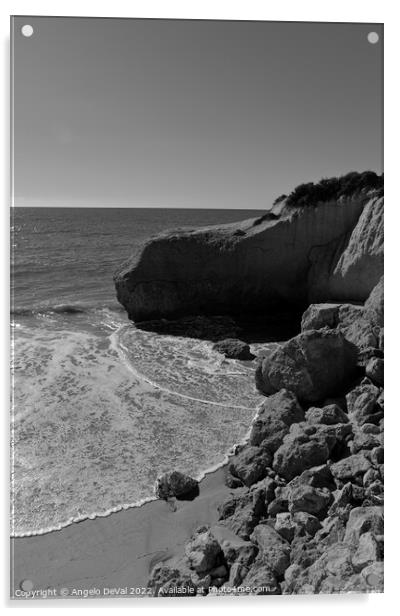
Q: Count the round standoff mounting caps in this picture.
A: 4